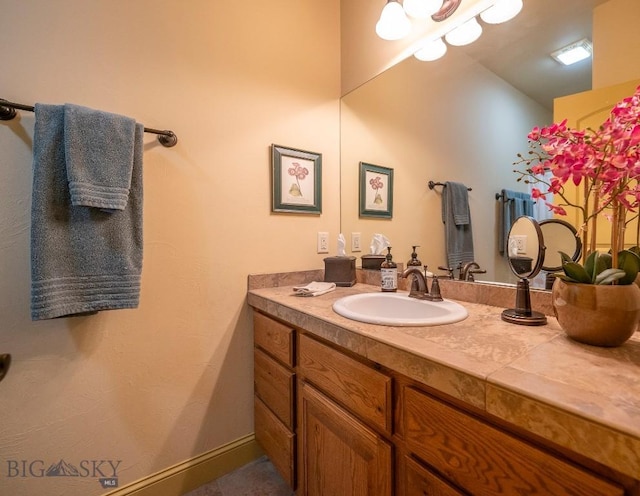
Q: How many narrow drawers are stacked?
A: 3